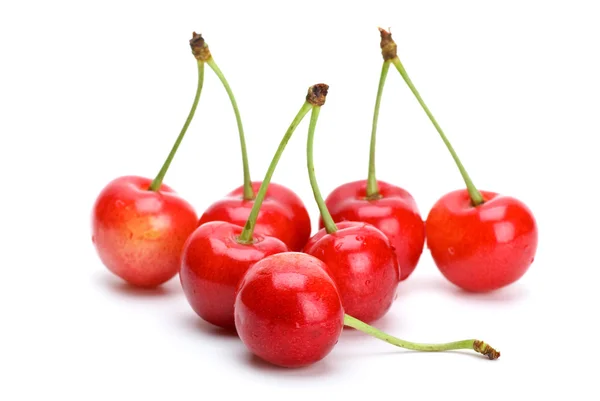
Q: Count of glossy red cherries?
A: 7